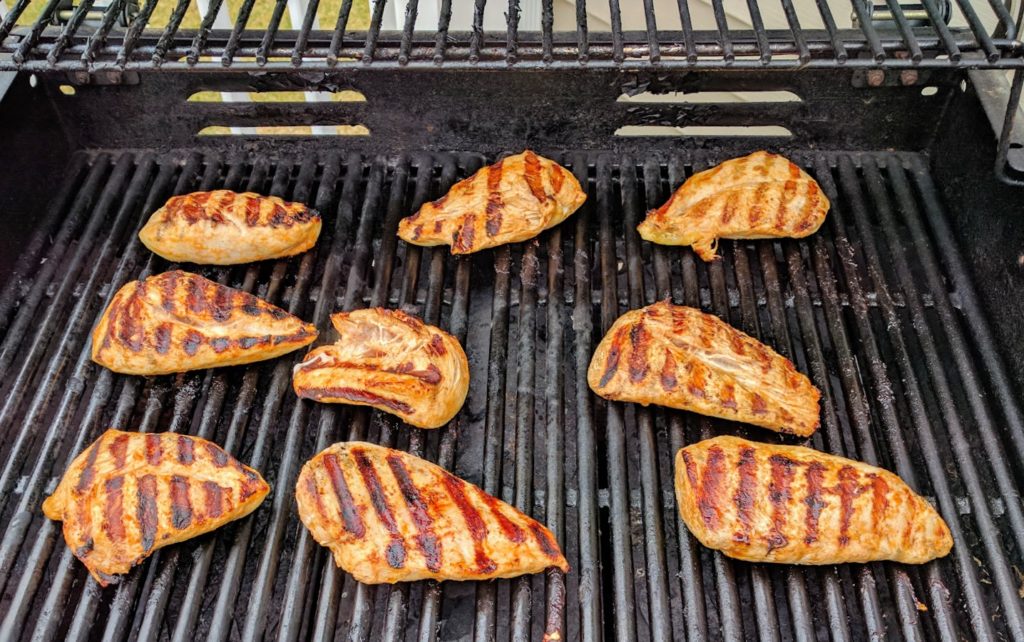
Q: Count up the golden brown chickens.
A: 9